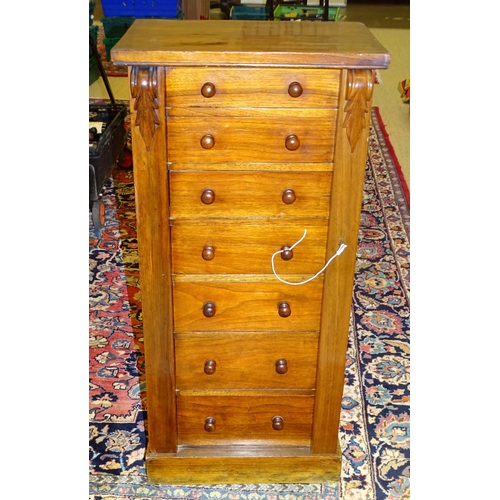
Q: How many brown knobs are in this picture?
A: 14